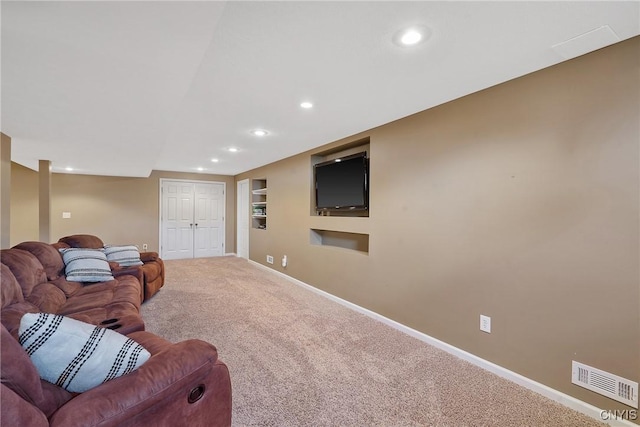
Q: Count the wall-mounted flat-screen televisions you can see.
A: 1